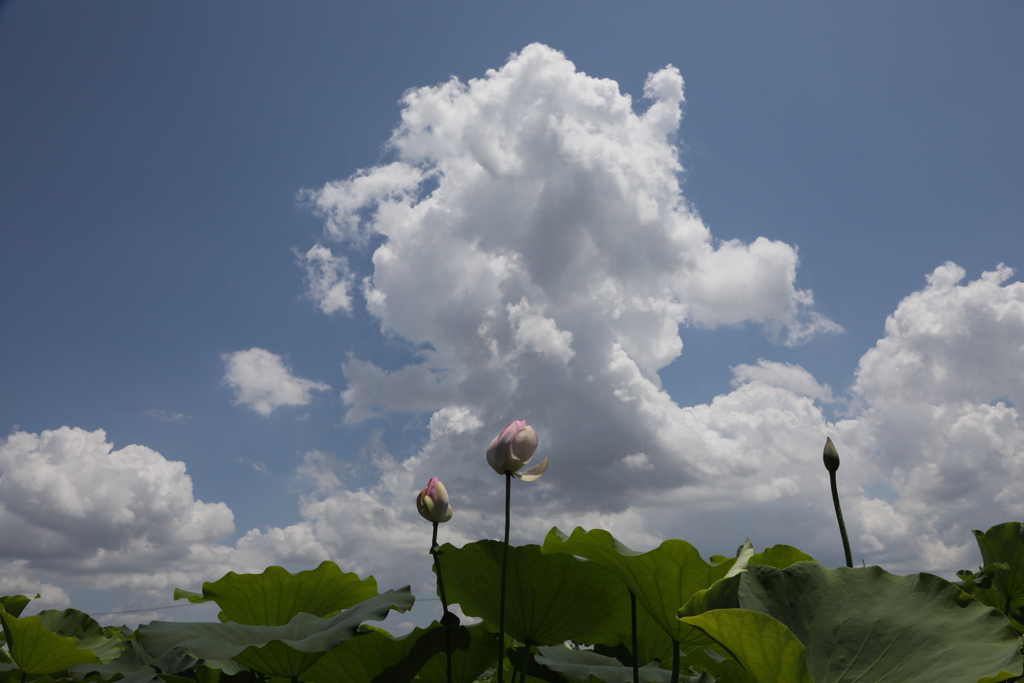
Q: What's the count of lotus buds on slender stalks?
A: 3